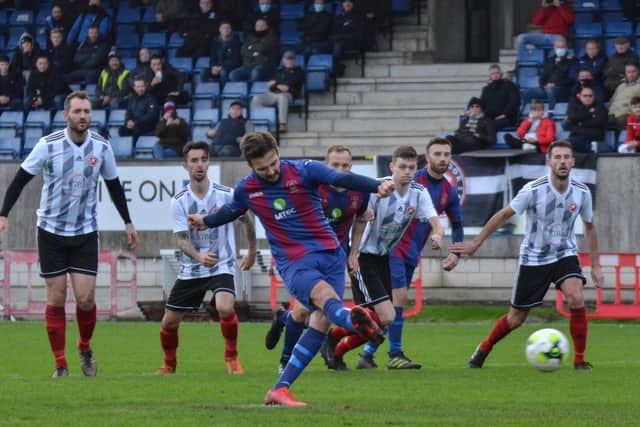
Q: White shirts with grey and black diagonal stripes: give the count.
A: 4